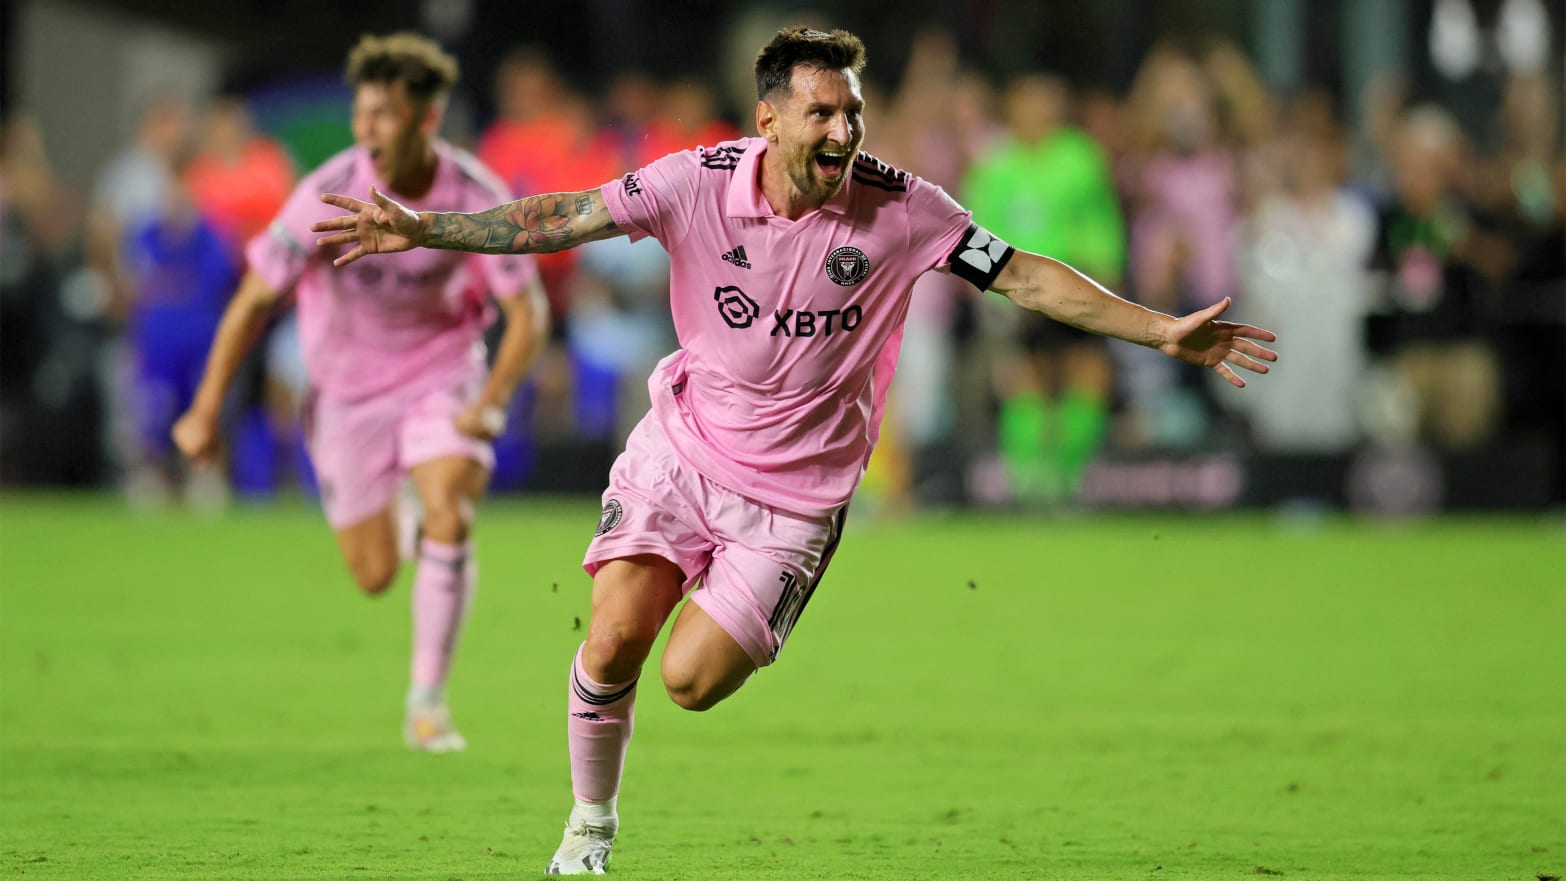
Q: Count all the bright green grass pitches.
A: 1